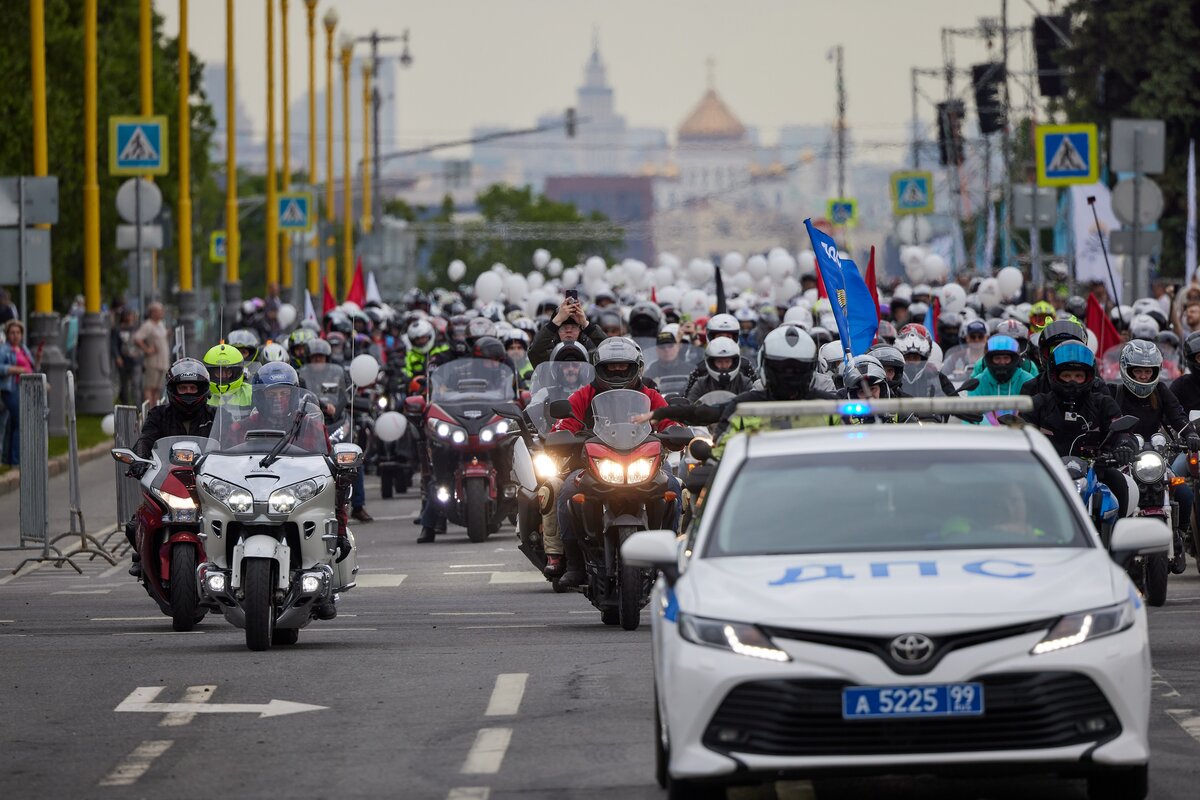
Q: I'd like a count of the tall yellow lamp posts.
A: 11